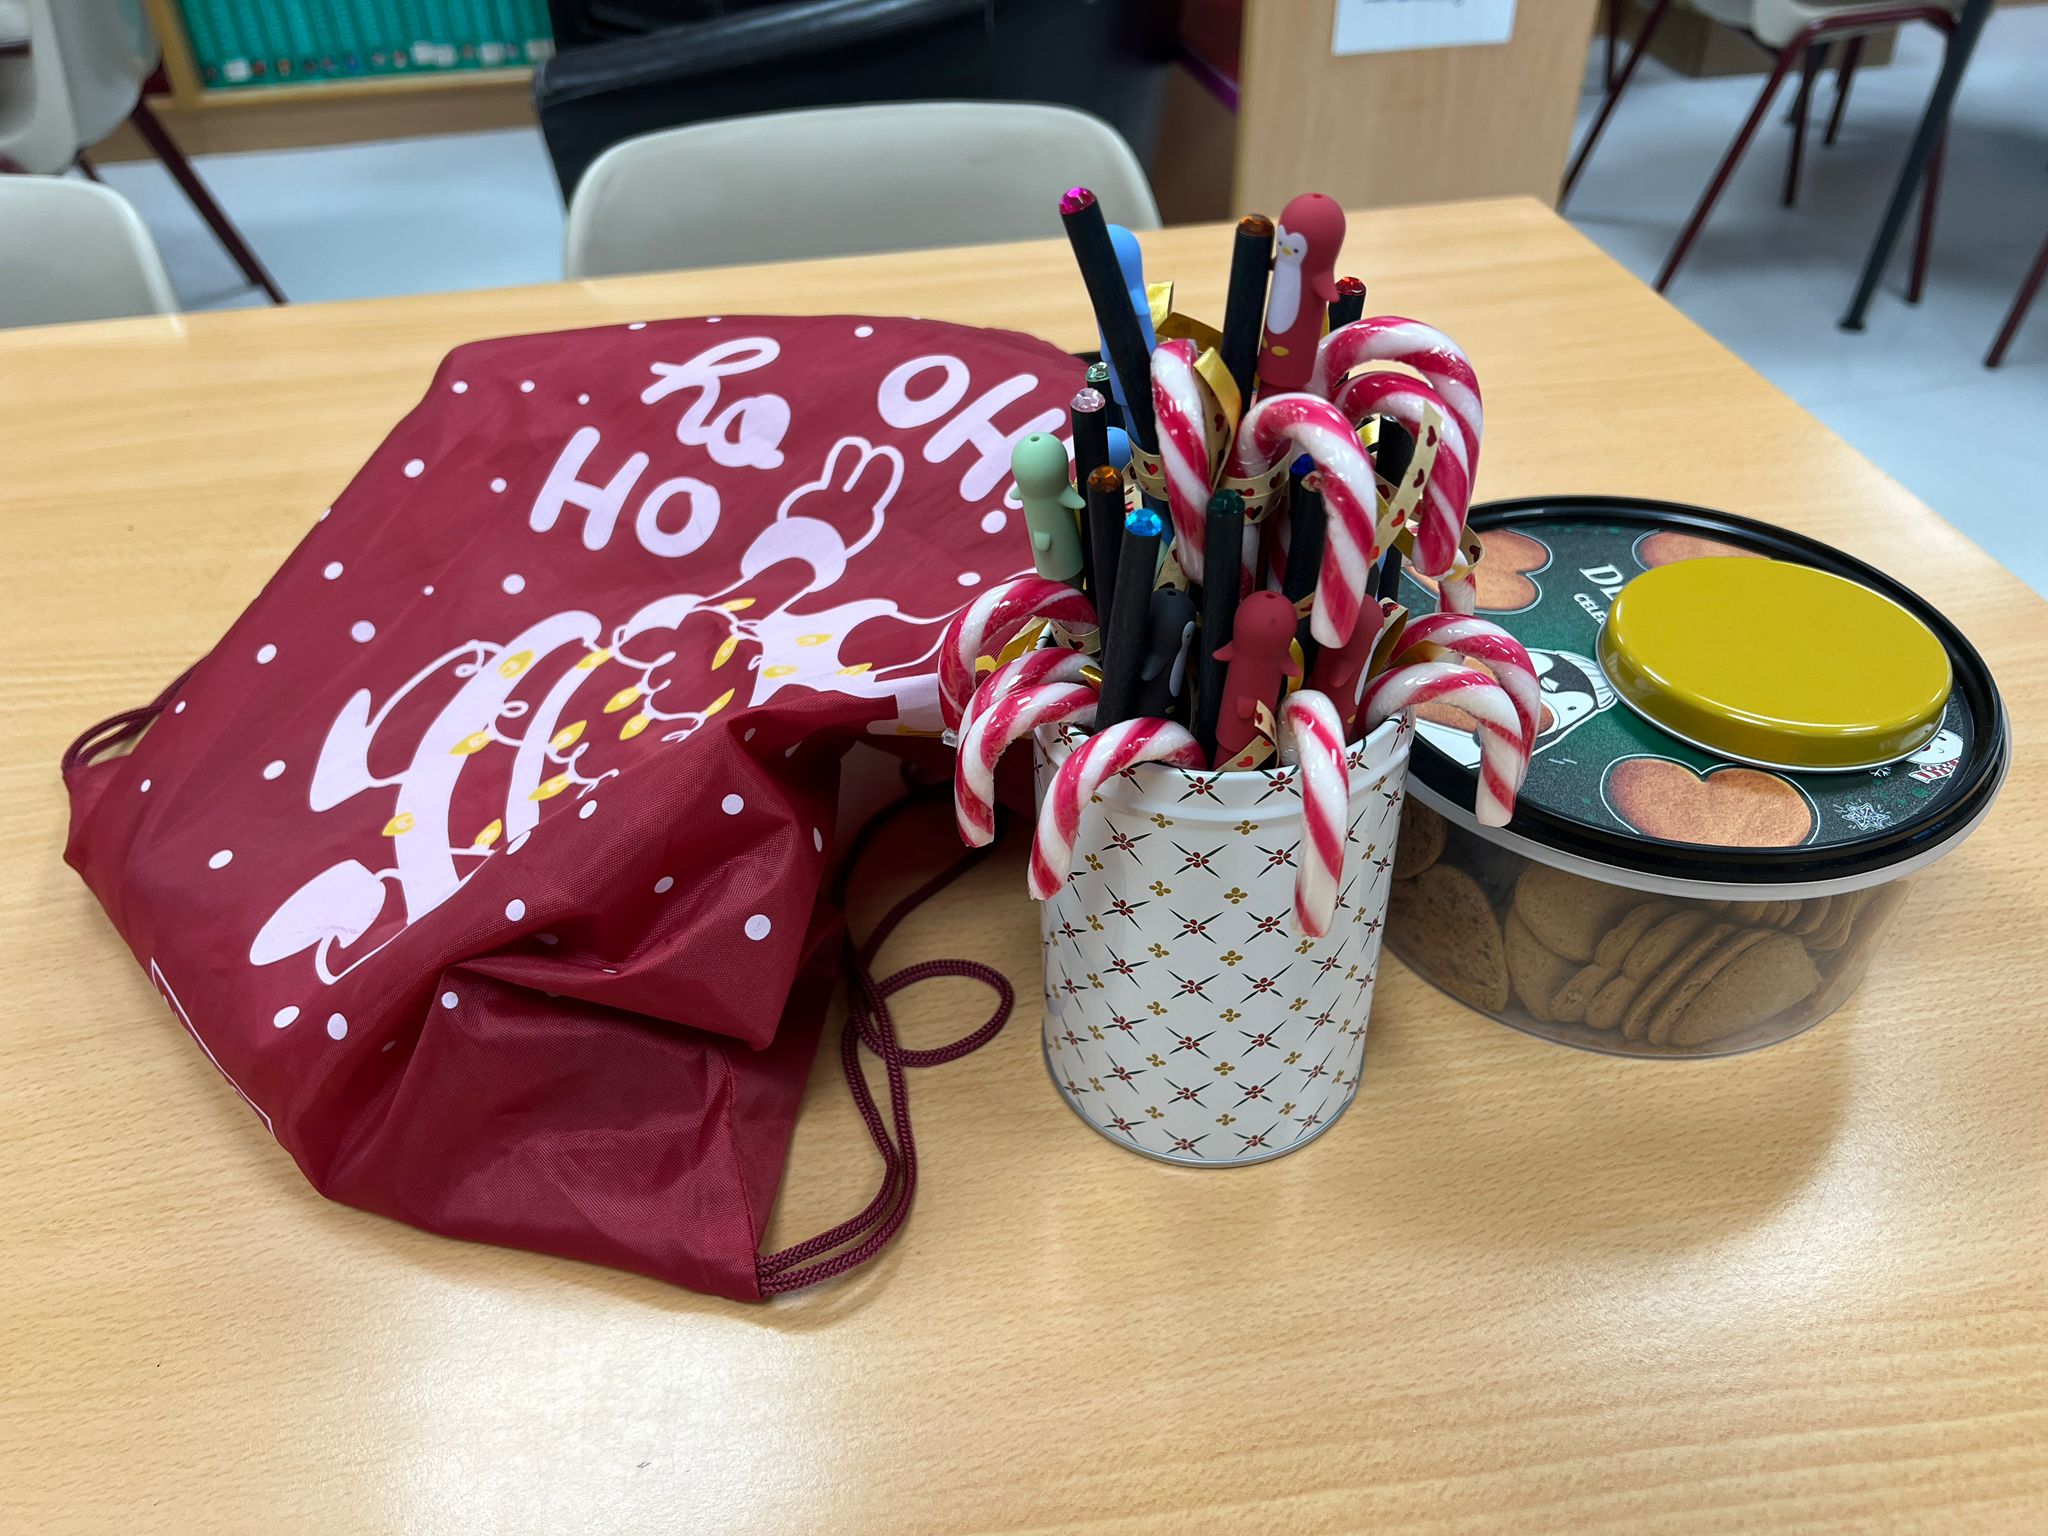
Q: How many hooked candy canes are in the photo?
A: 11